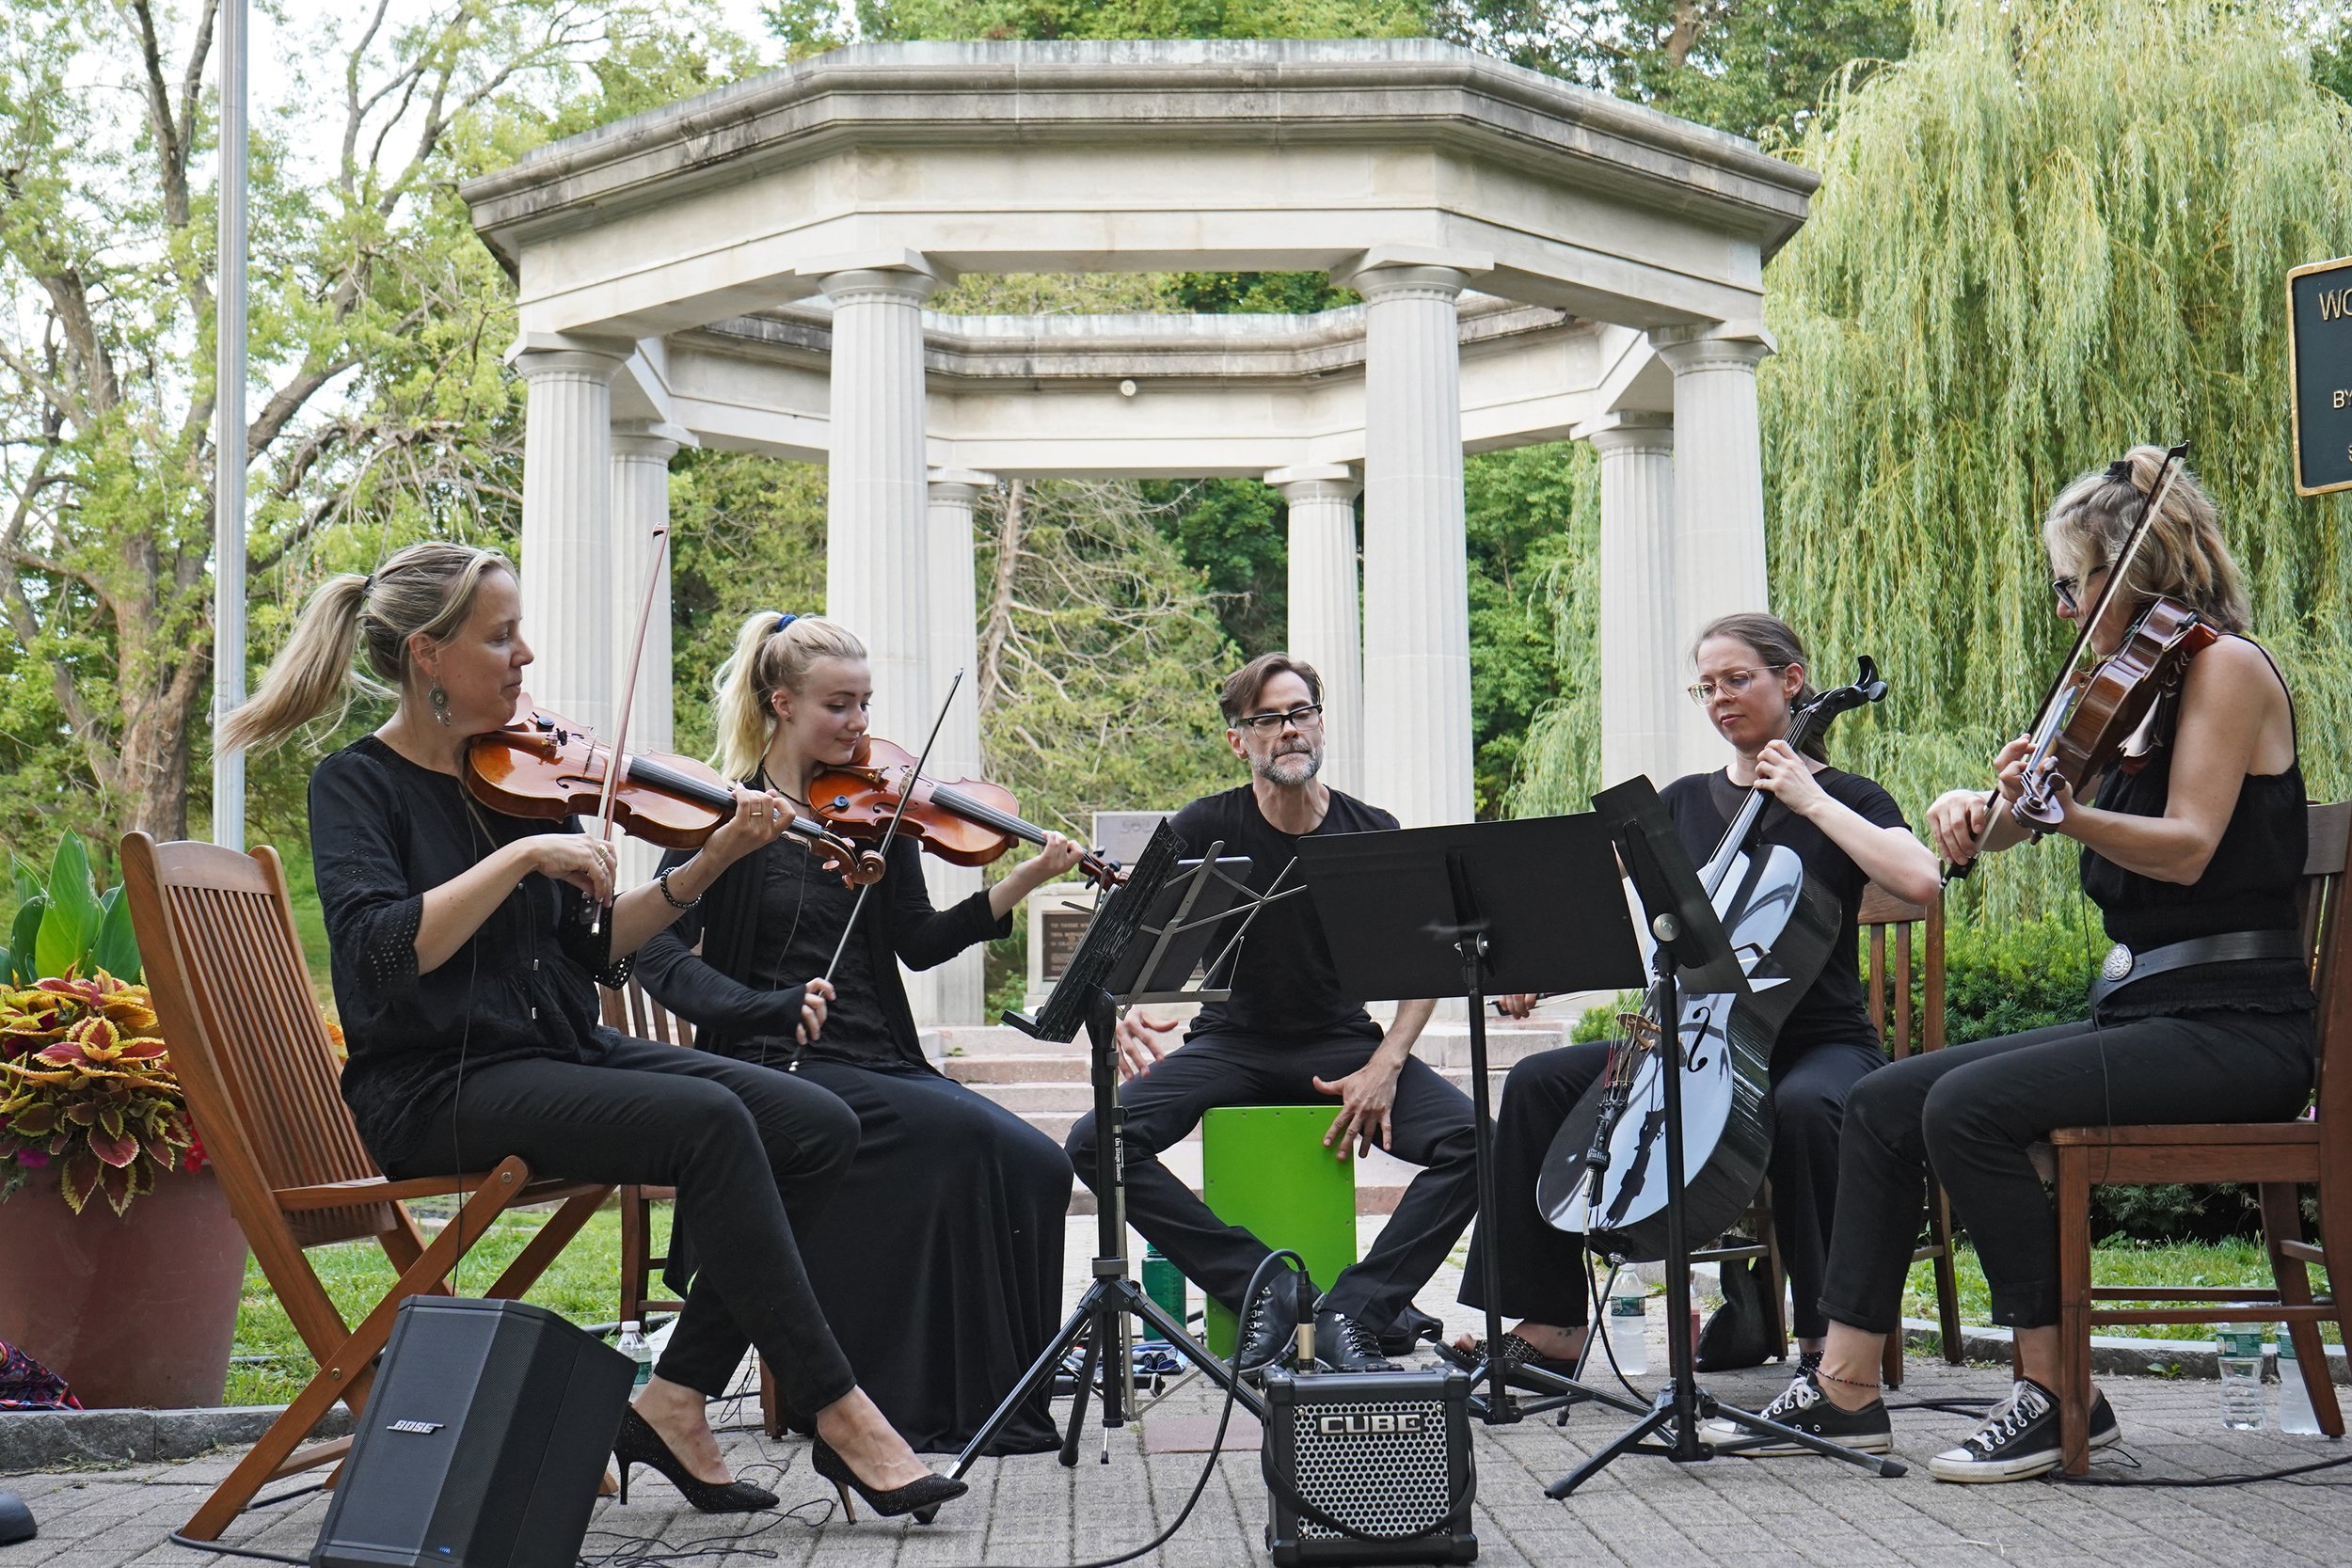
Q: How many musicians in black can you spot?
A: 5